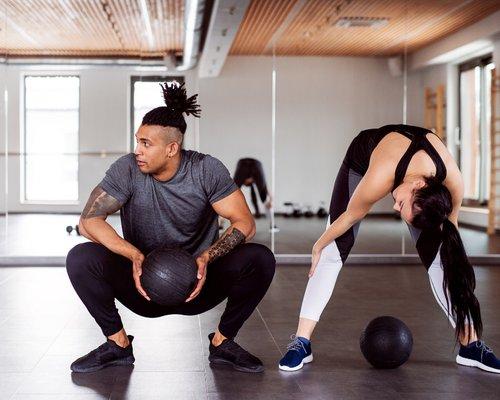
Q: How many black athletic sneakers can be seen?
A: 2